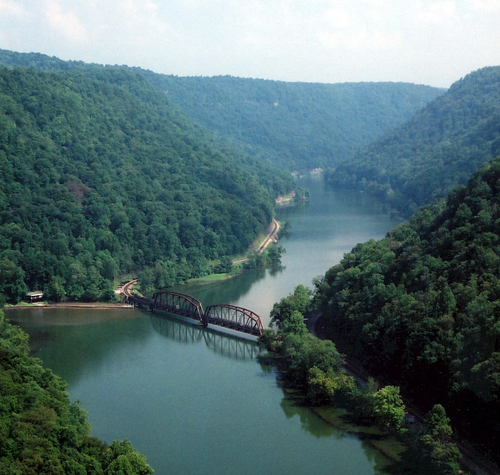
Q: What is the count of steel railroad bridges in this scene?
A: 1